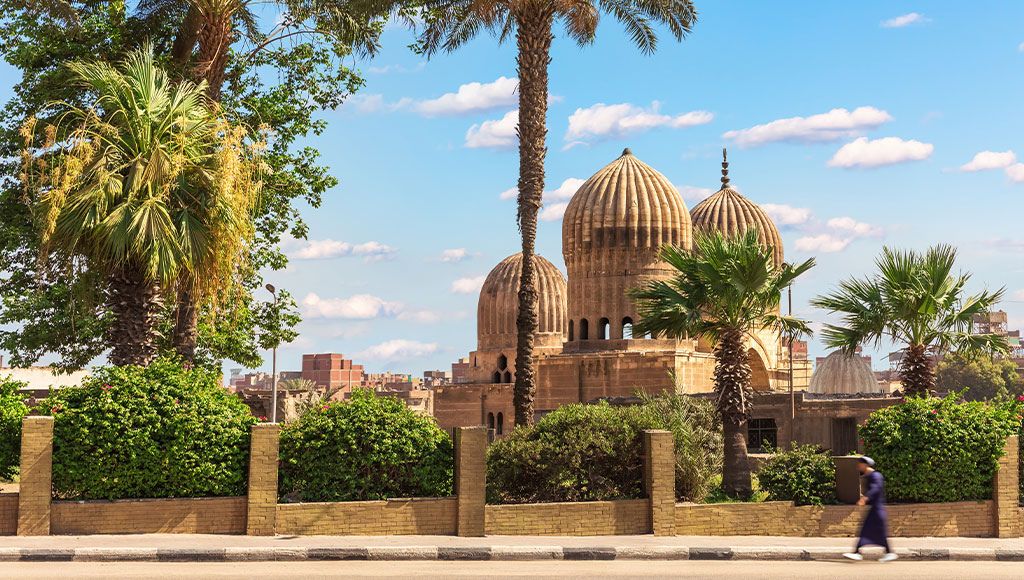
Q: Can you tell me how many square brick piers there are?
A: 5